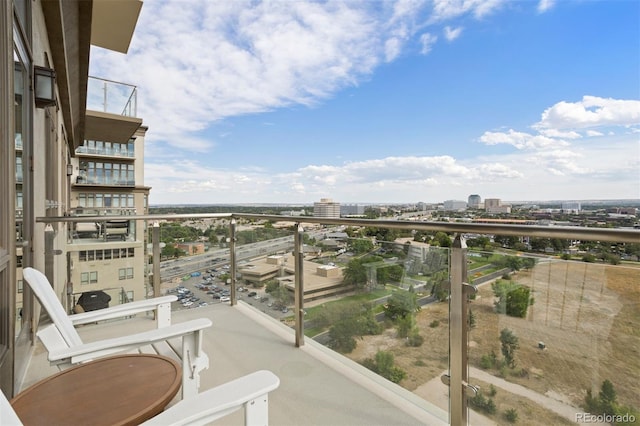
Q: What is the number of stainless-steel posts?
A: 5